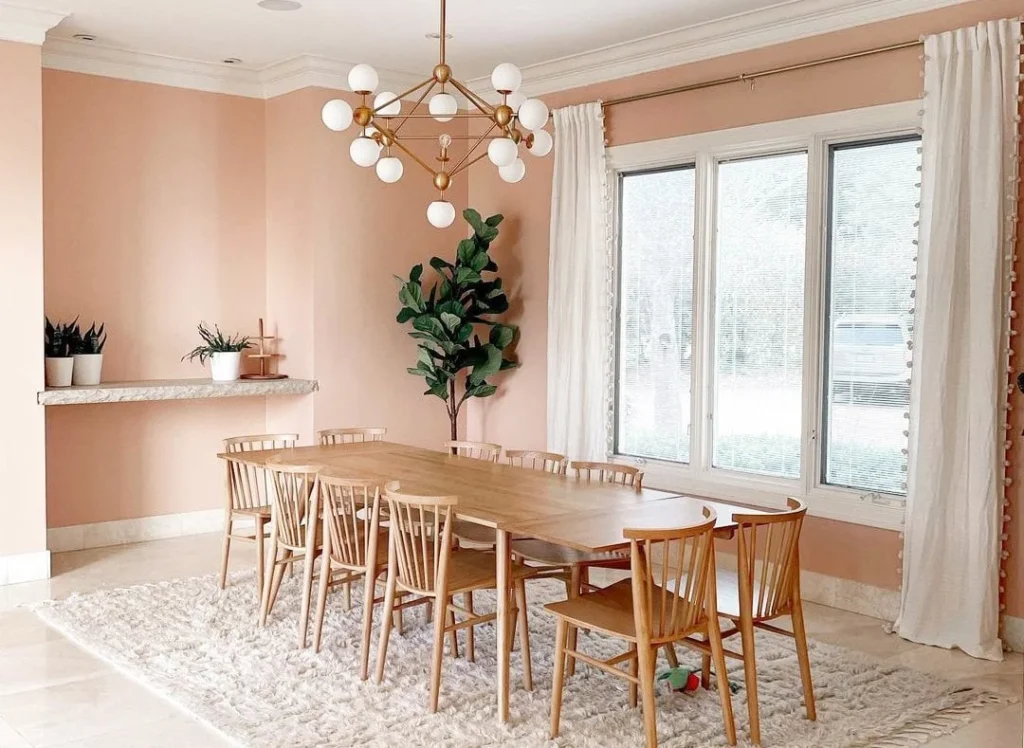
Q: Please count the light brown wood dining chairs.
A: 10